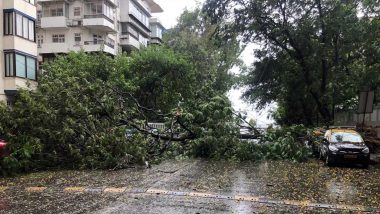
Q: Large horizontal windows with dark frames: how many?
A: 2